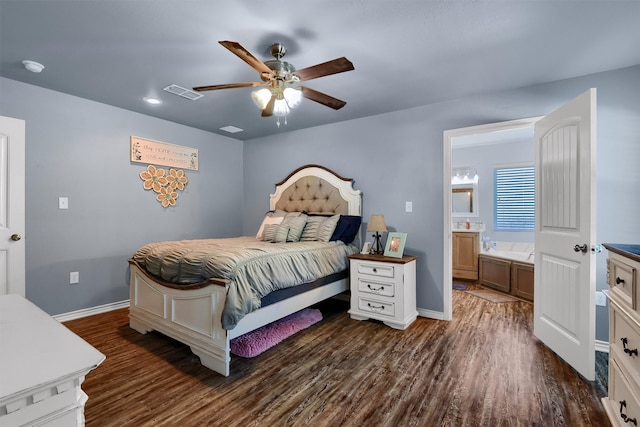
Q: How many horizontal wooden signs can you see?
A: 1